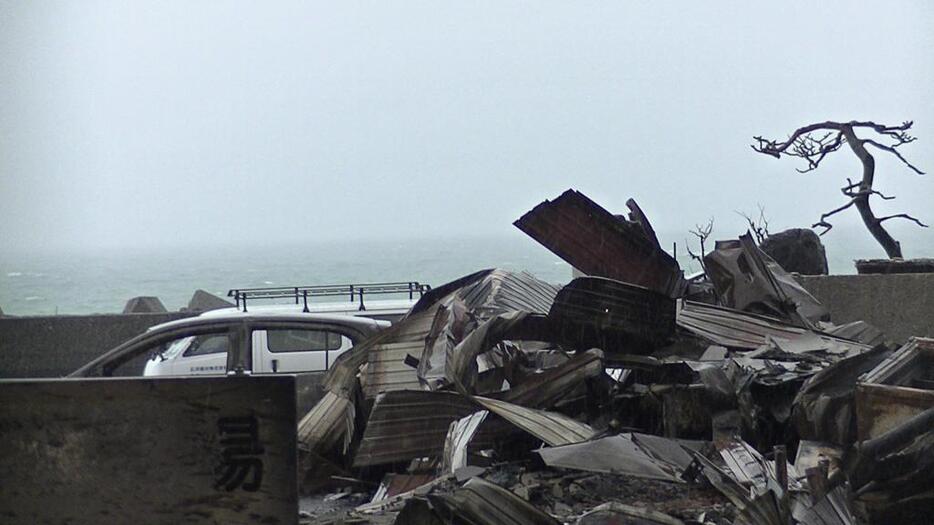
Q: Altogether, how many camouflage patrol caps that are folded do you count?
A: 0